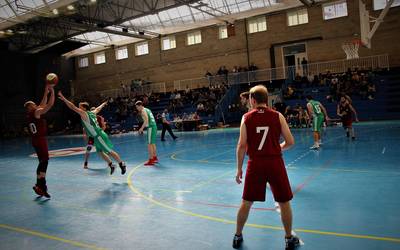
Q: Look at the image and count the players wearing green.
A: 3